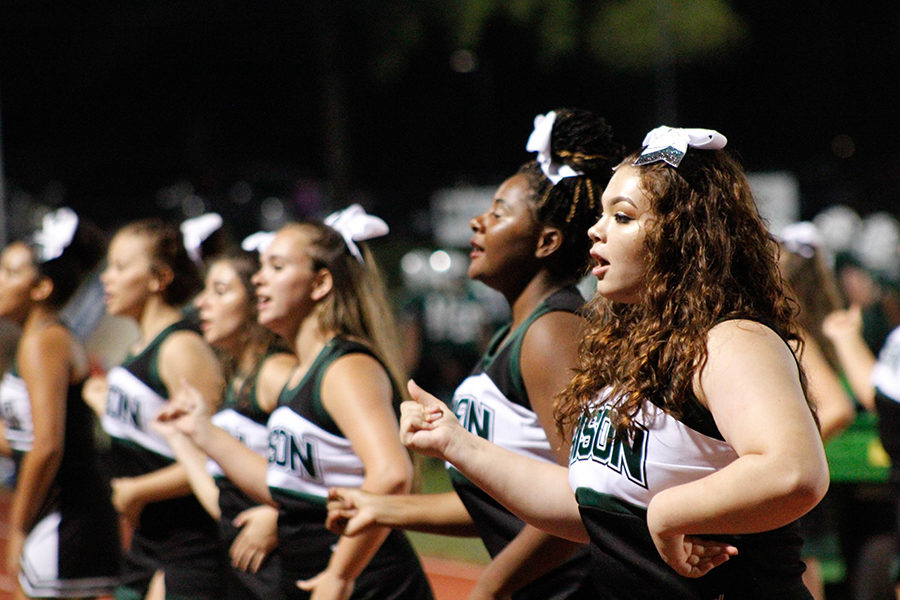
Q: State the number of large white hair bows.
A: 7